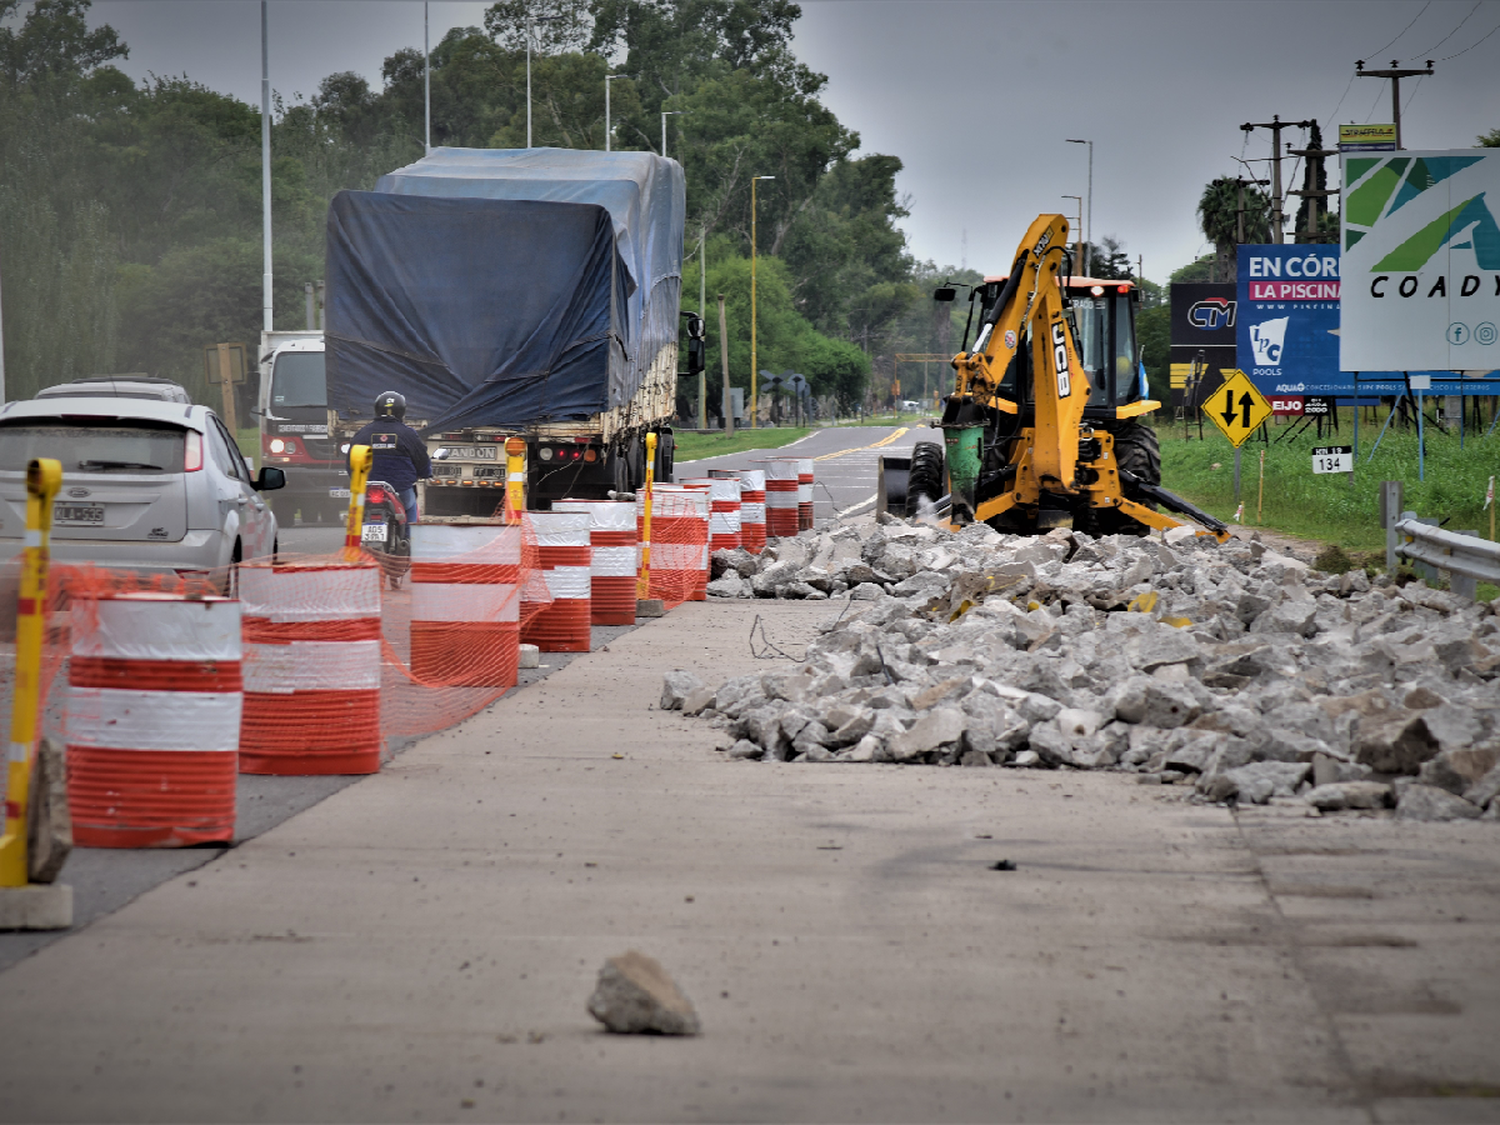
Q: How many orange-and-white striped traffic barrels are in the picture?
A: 11